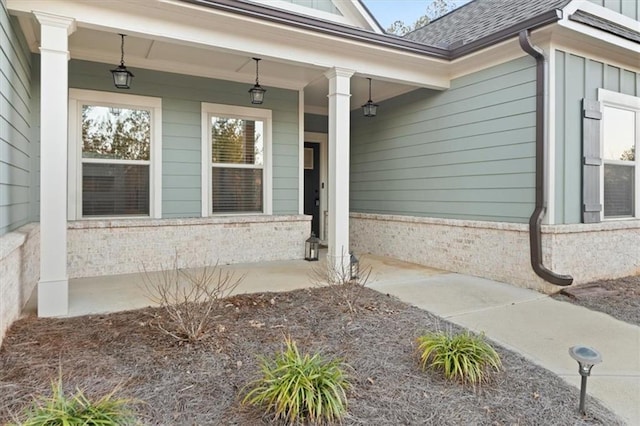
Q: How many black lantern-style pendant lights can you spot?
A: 3